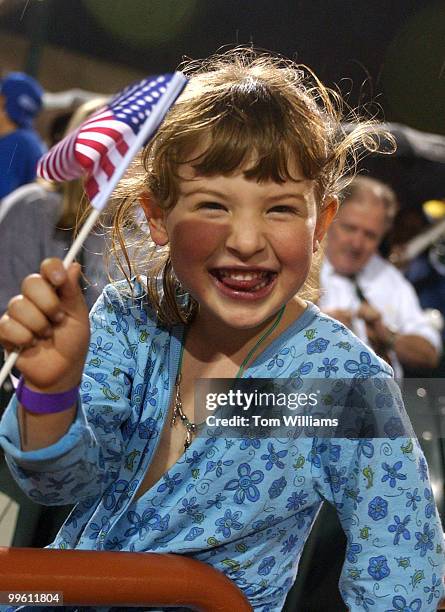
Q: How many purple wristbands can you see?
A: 1